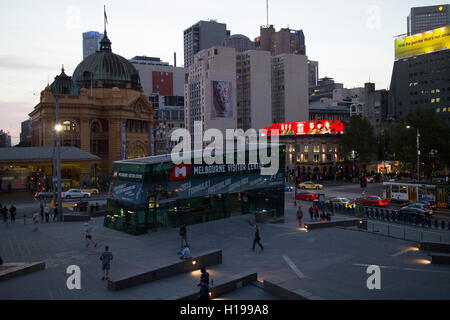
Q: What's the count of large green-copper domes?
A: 1